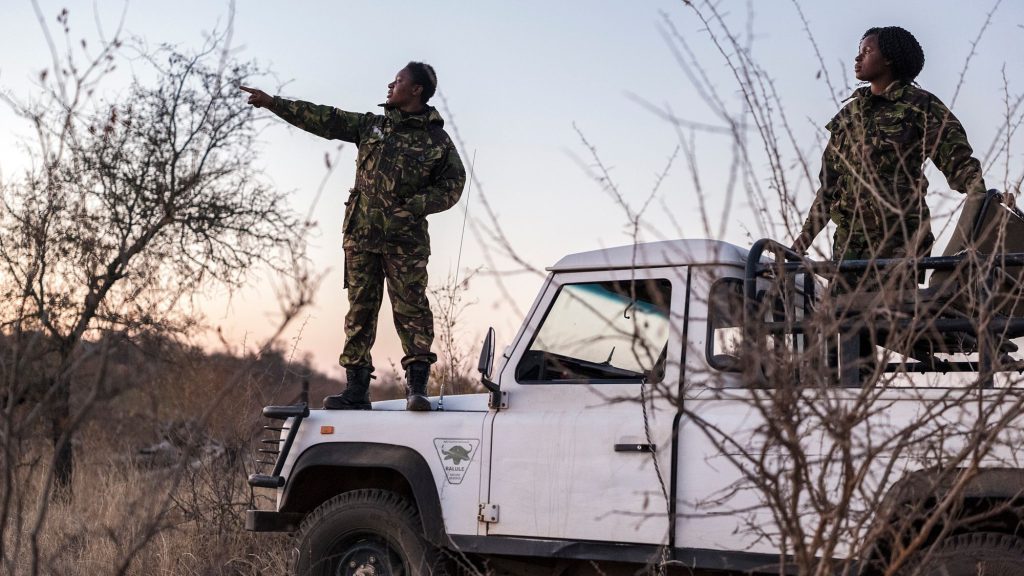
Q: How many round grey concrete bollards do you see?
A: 0